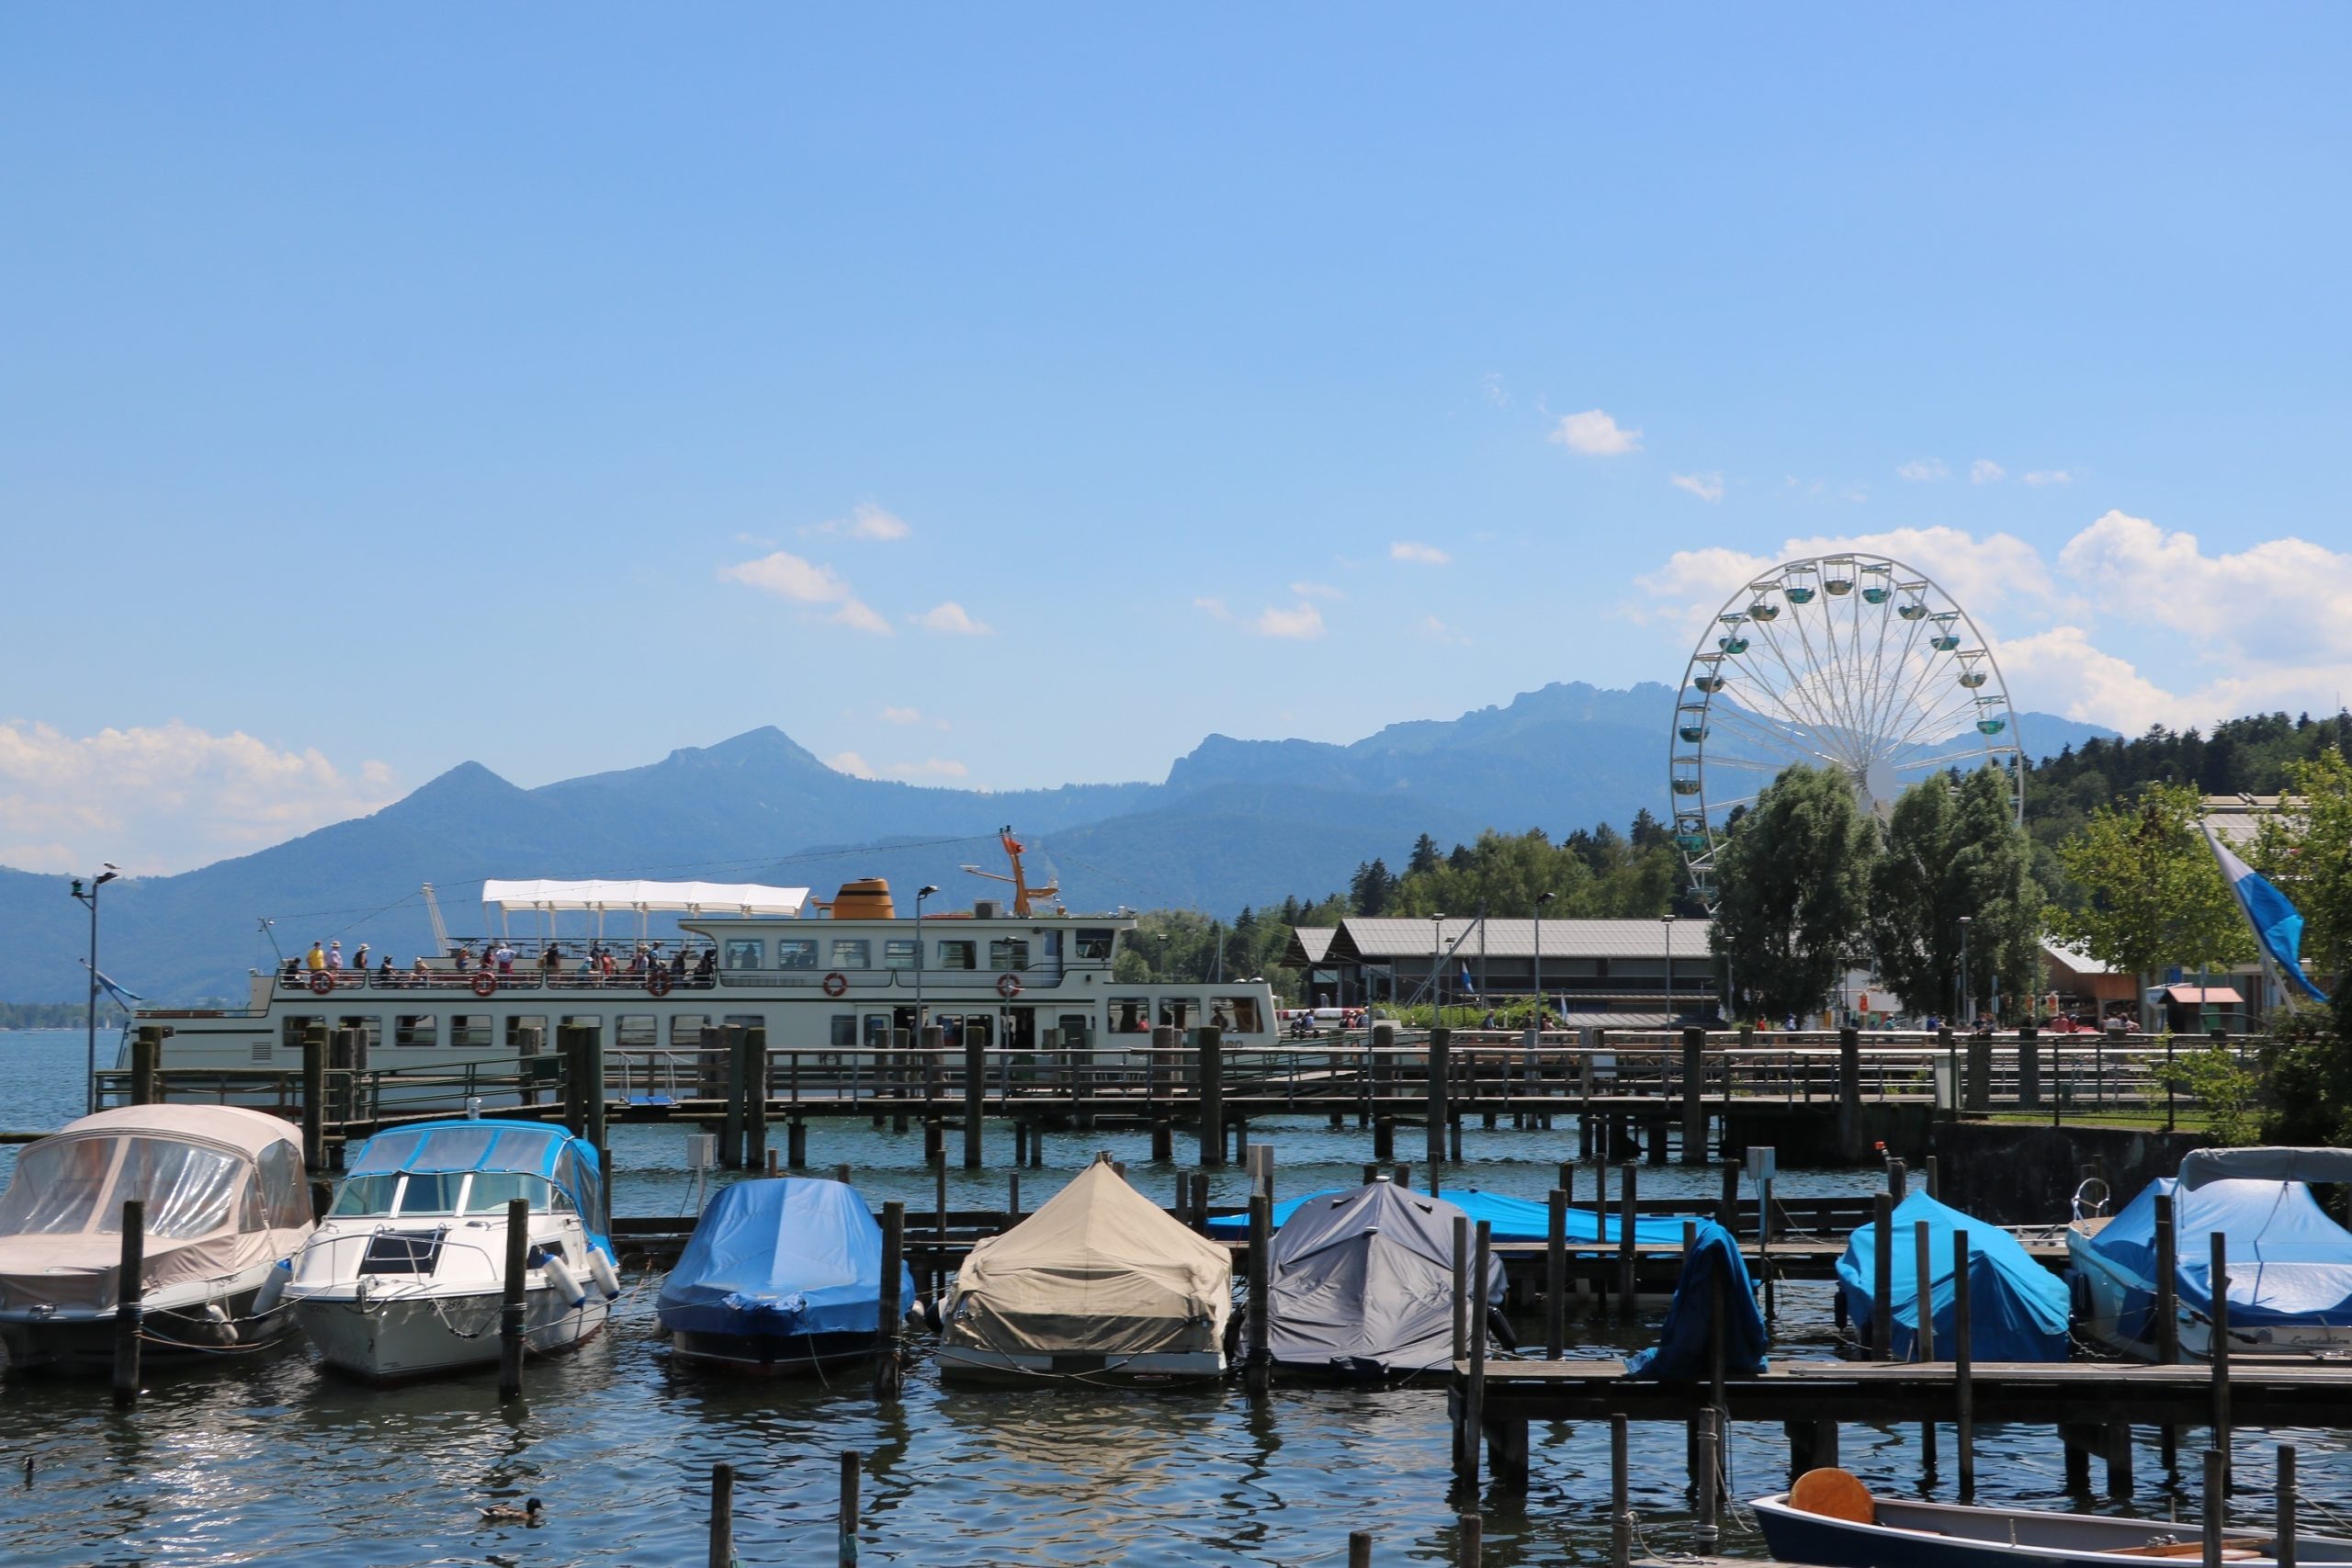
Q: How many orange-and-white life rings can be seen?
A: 5